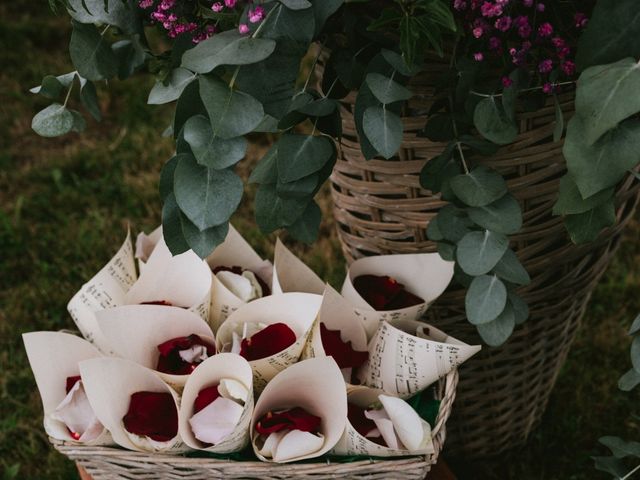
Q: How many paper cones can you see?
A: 15